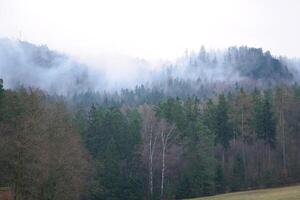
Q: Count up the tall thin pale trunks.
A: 2